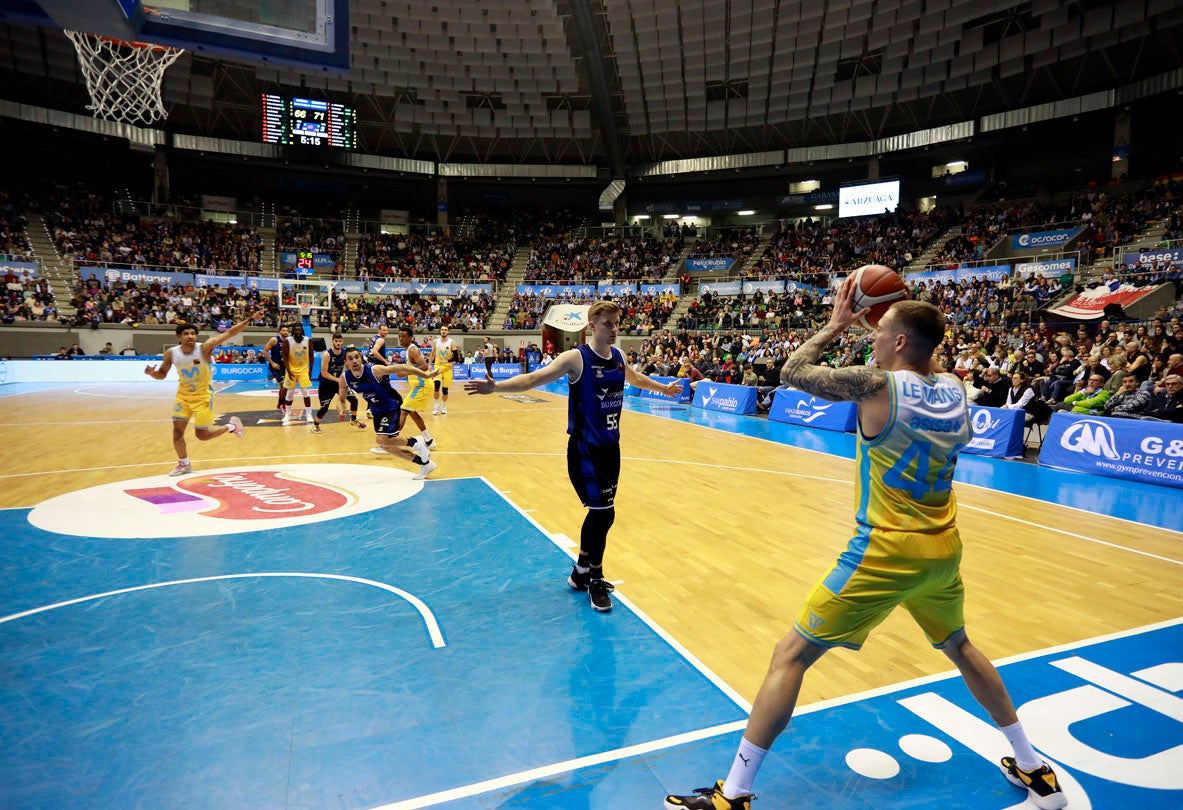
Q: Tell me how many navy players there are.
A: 5